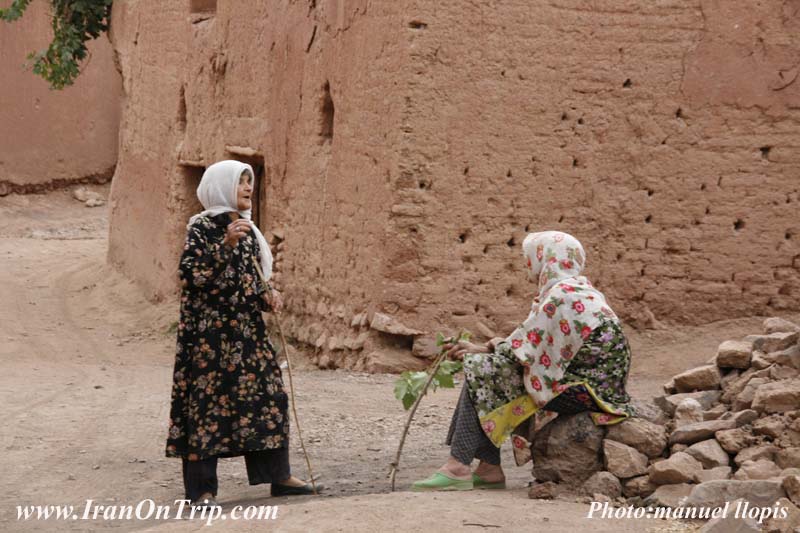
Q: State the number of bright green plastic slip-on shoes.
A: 2